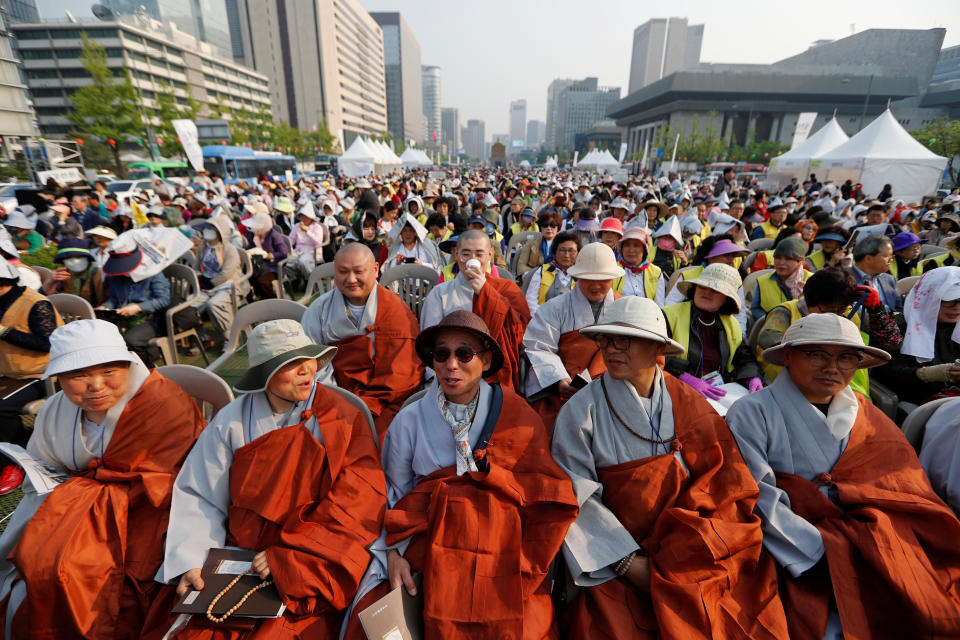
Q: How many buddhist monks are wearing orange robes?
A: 8